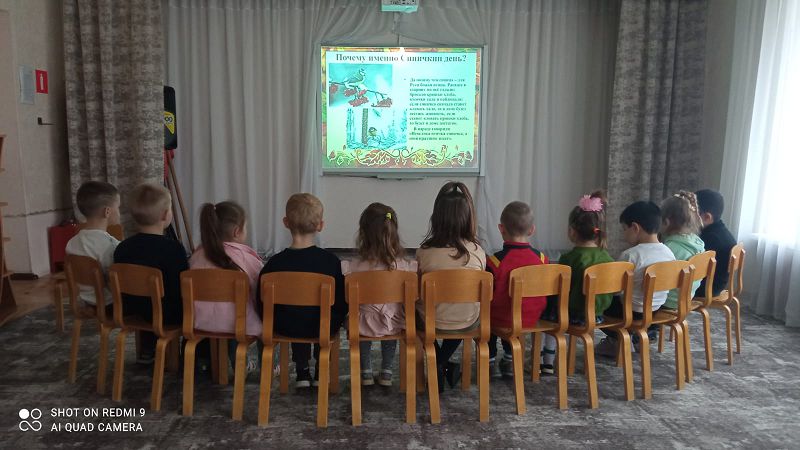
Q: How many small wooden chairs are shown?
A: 11